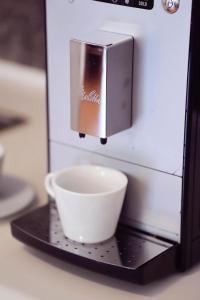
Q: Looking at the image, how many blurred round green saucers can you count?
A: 0